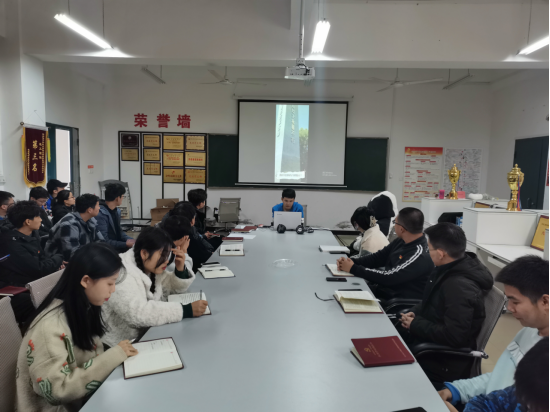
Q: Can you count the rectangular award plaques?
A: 11